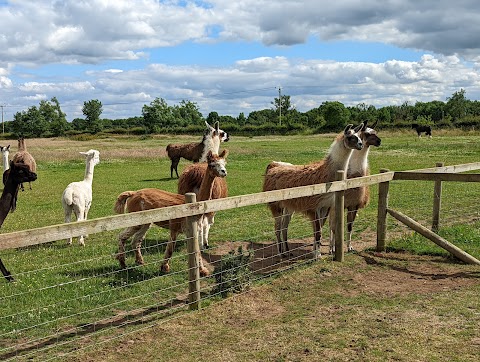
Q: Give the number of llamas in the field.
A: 9